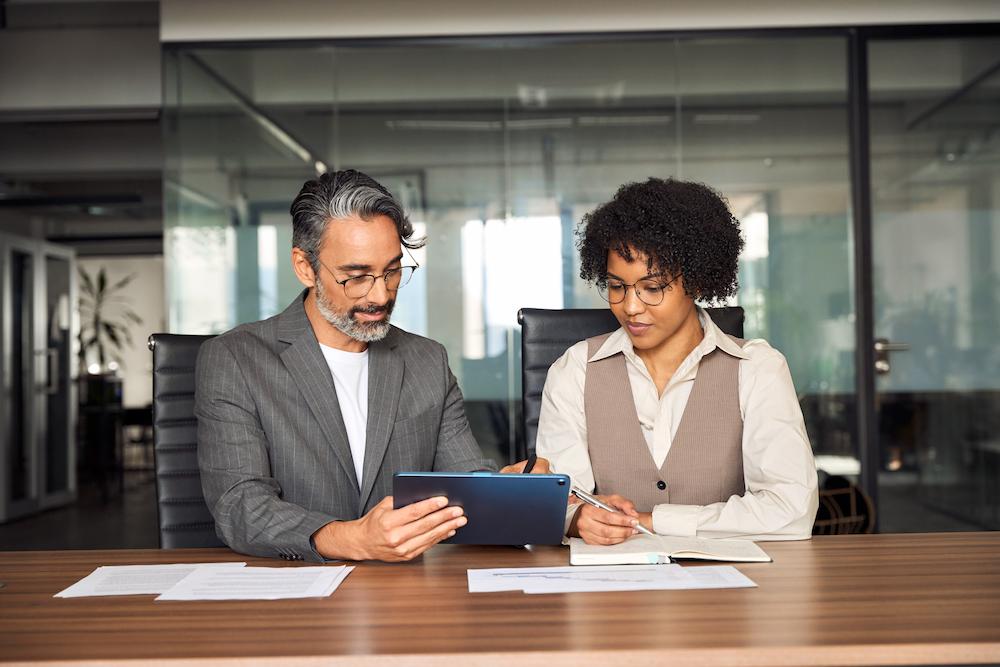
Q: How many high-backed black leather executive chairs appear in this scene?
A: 2